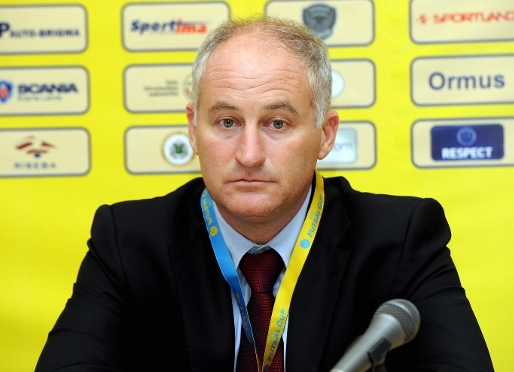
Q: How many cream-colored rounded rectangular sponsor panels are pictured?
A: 12